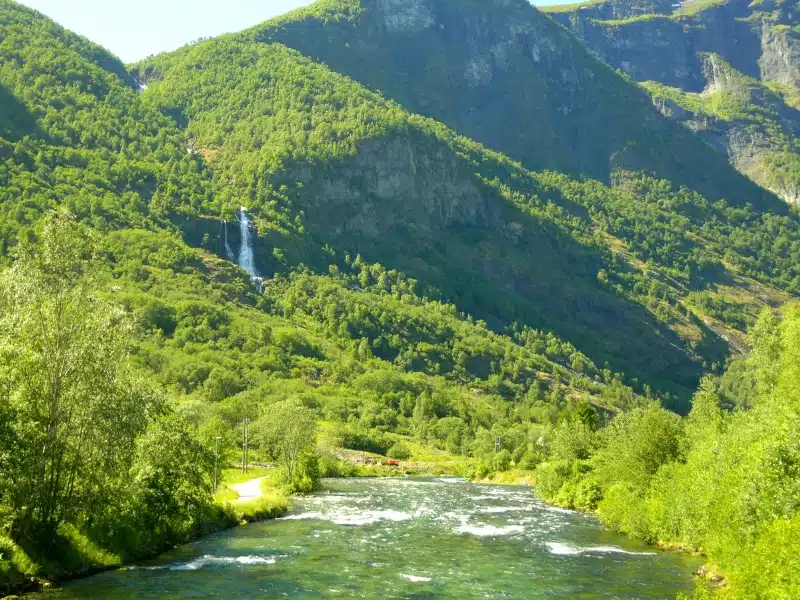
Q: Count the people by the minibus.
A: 0